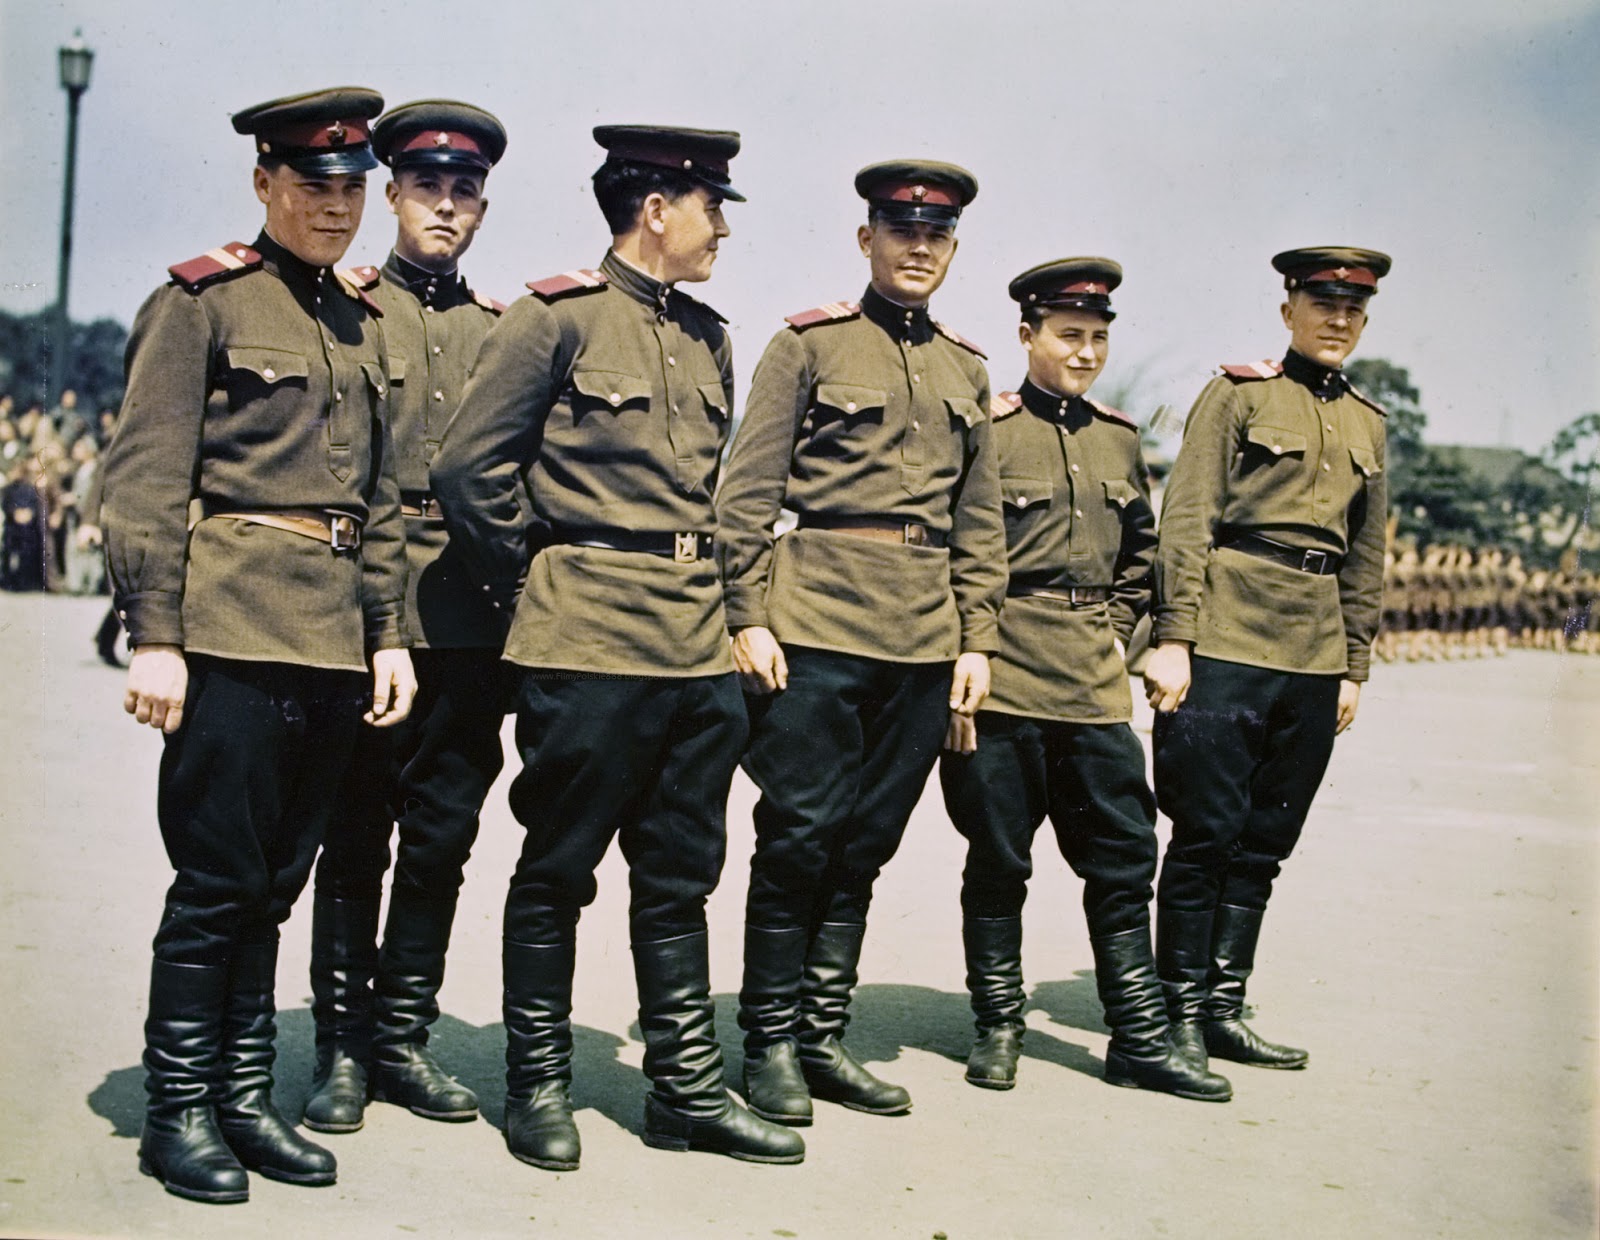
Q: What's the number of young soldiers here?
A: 6